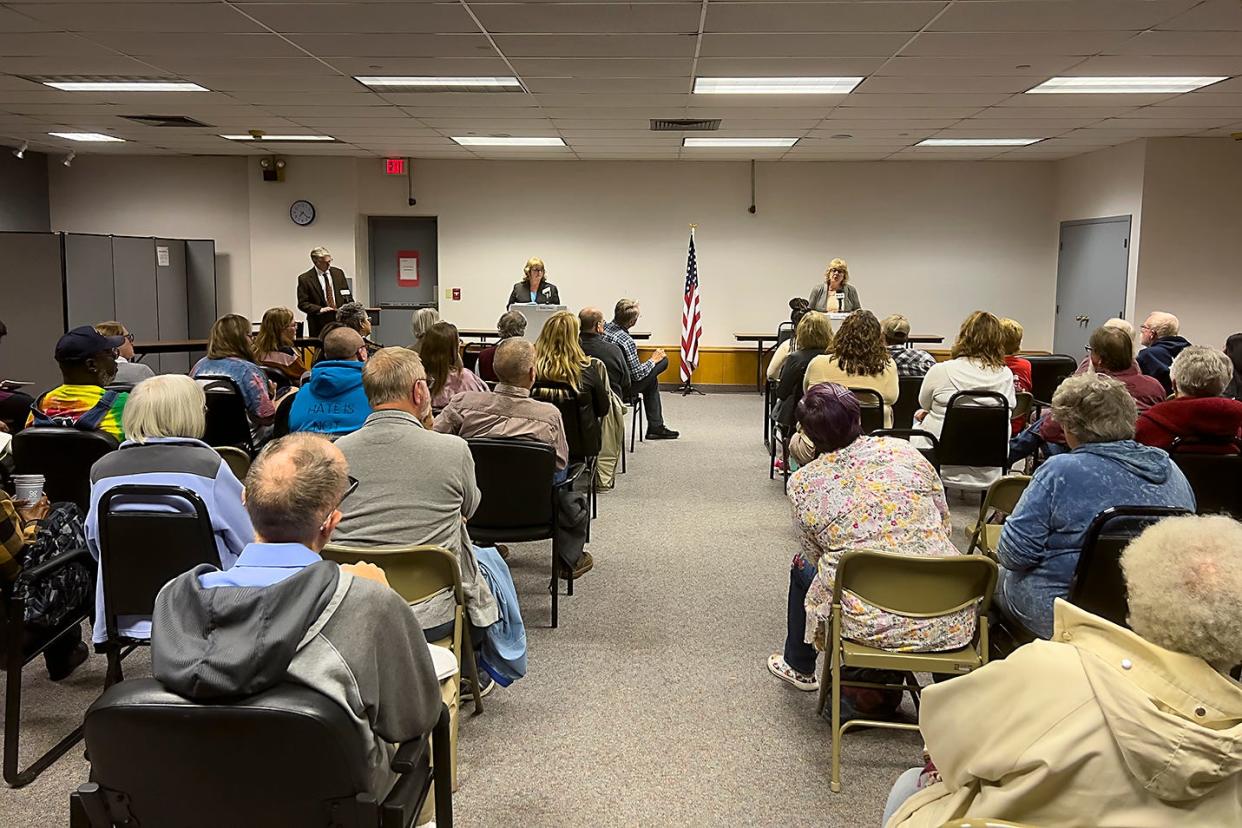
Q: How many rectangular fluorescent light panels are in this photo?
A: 9